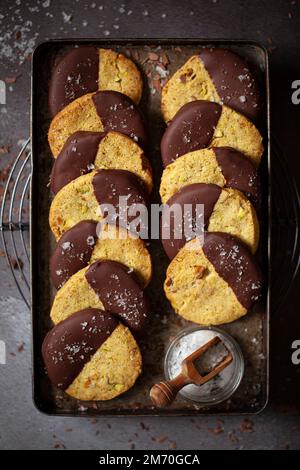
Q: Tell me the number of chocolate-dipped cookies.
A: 12